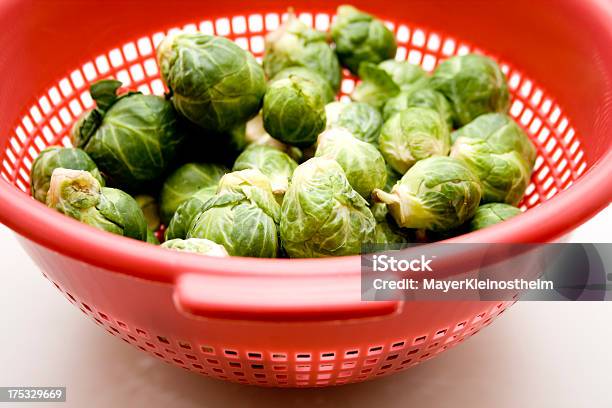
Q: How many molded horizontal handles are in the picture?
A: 1